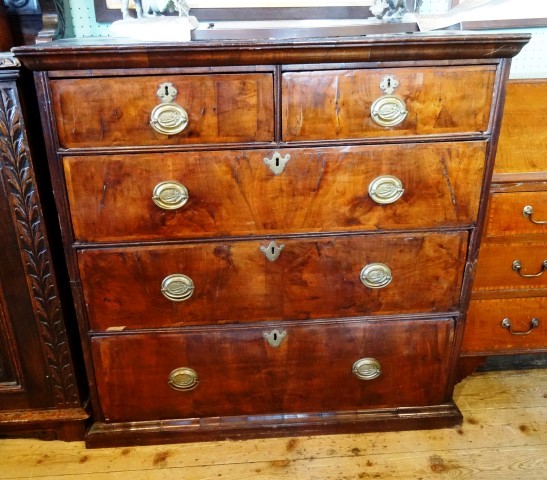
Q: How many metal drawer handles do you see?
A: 11